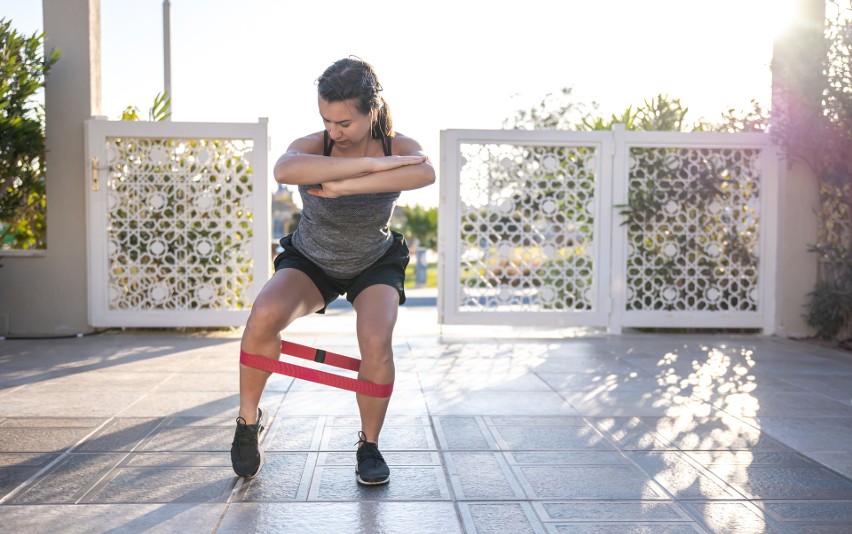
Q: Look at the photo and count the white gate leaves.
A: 3